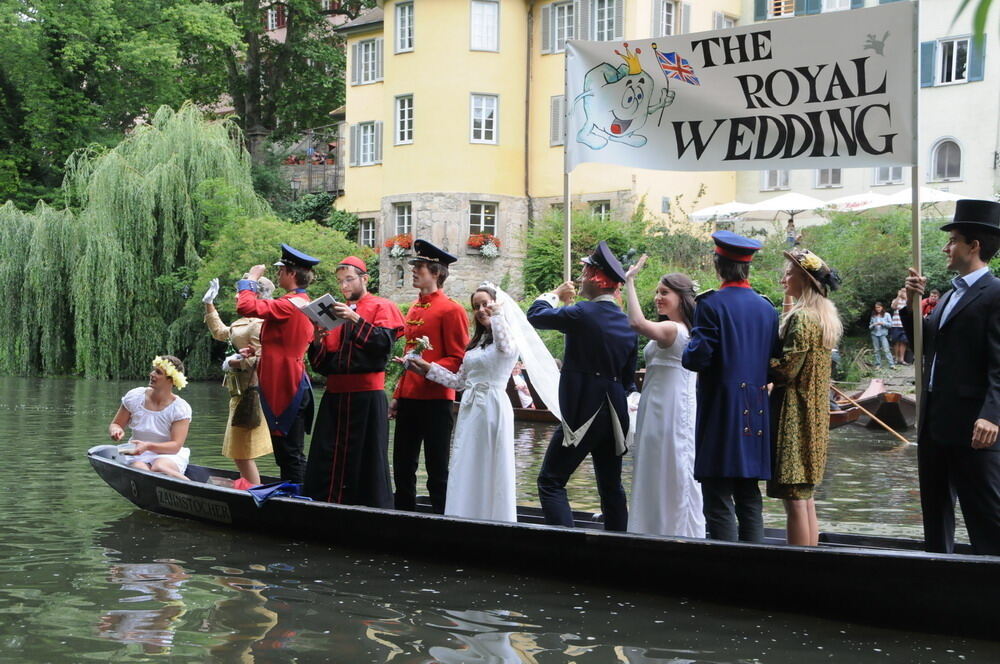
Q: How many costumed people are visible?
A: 11